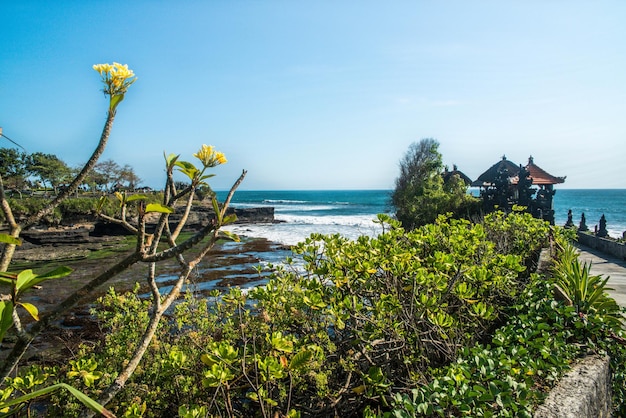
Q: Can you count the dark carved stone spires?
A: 3